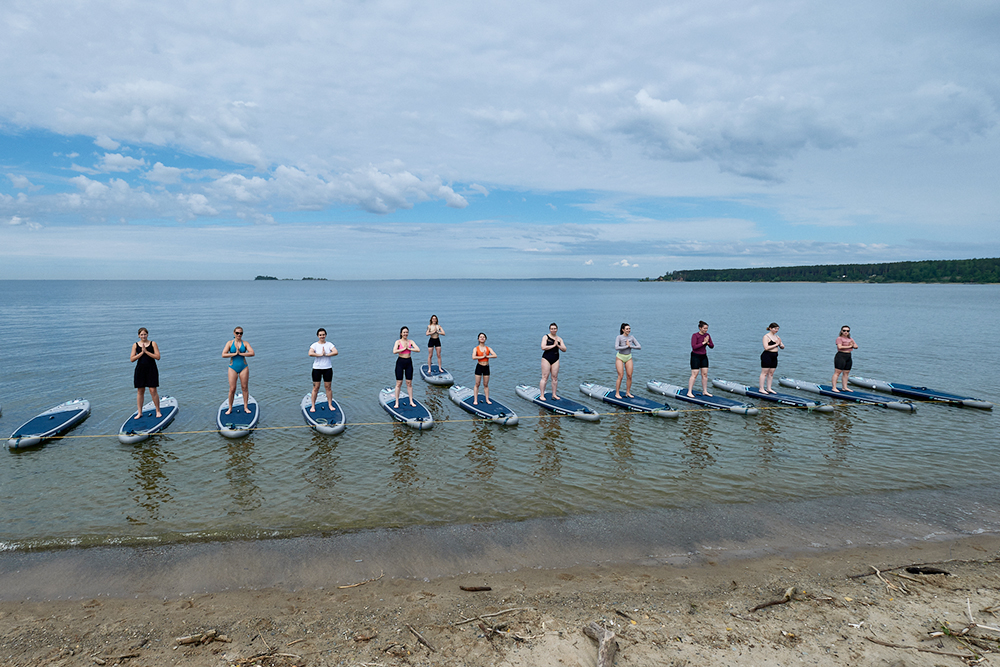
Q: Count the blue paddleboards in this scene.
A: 13